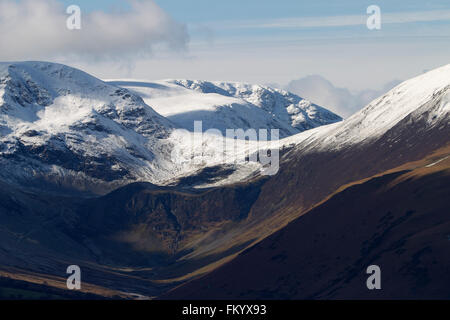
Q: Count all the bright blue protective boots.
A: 0